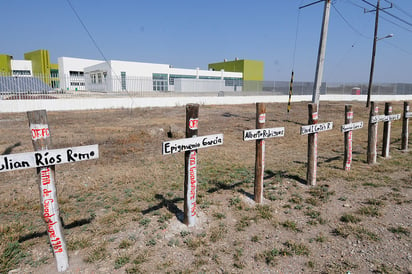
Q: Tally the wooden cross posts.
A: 8